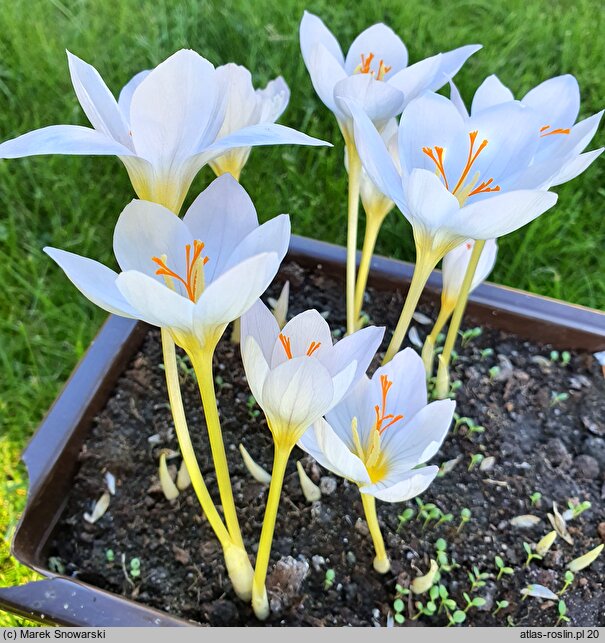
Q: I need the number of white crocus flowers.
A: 10